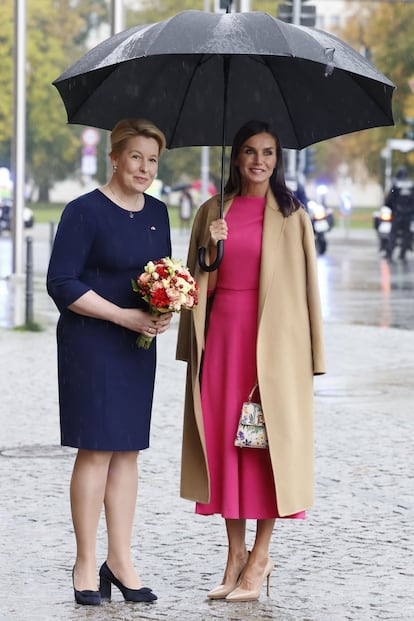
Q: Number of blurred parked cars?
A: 0